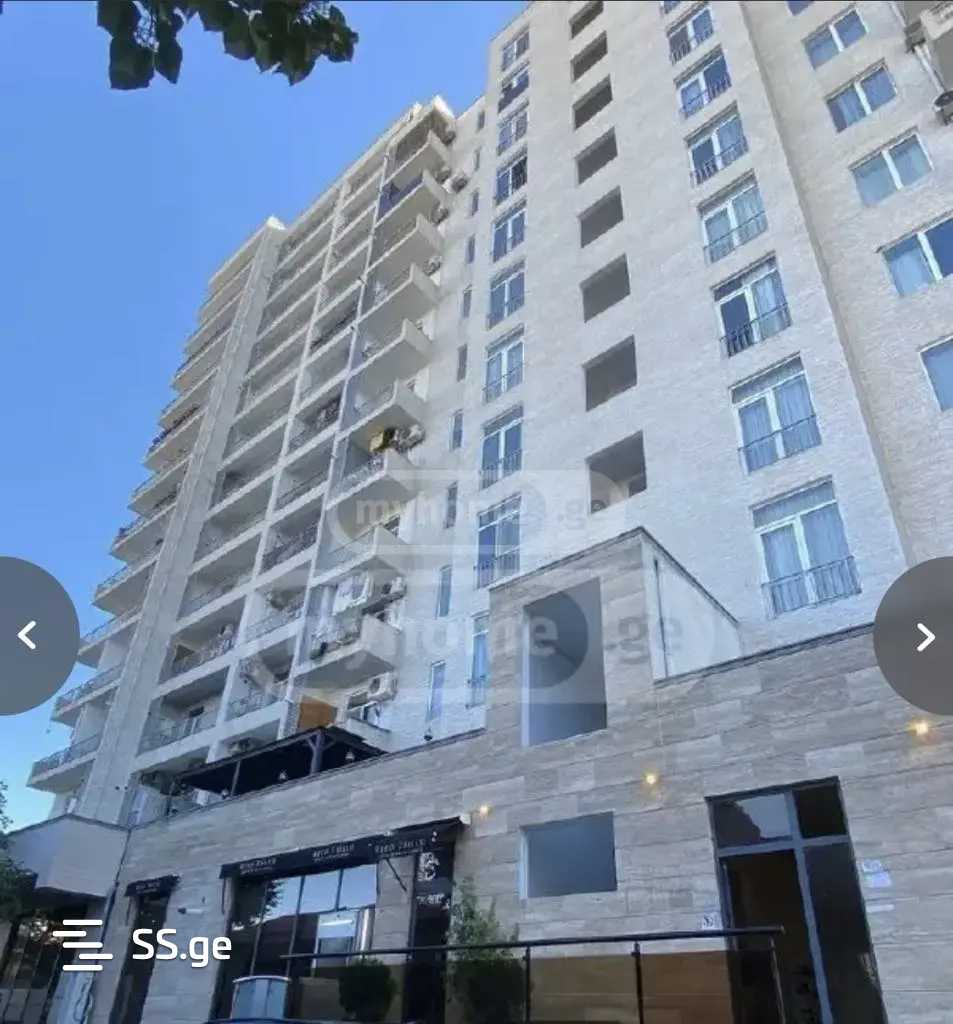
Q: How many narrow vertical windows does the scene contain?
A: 10